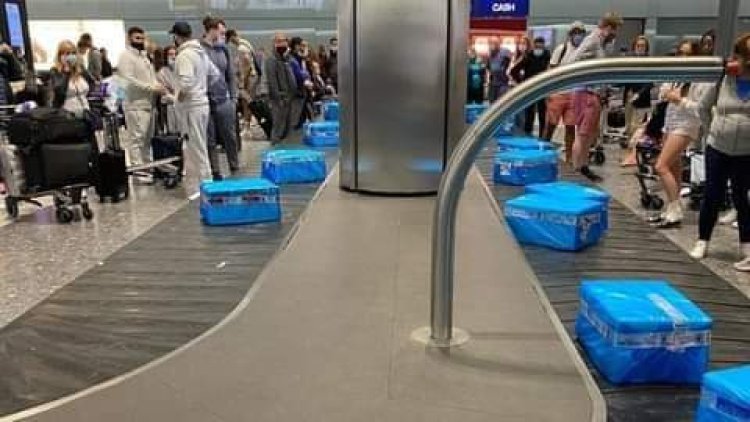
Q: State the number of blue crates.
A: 12